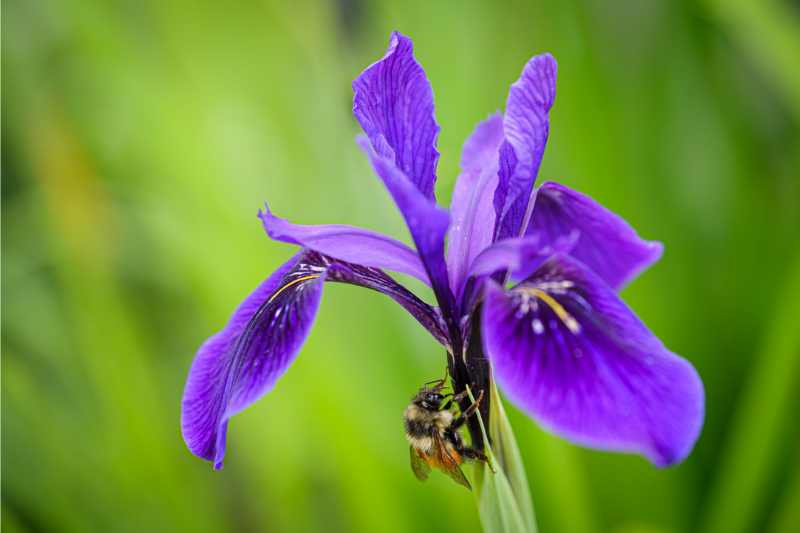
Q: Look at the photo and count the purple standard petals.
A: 3